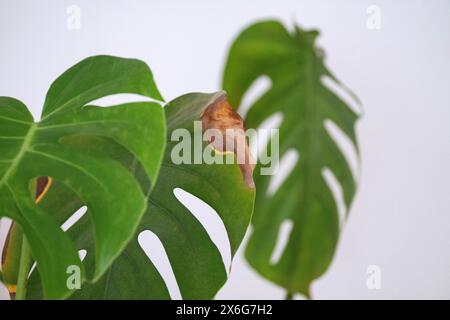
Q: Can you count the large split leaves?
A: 3